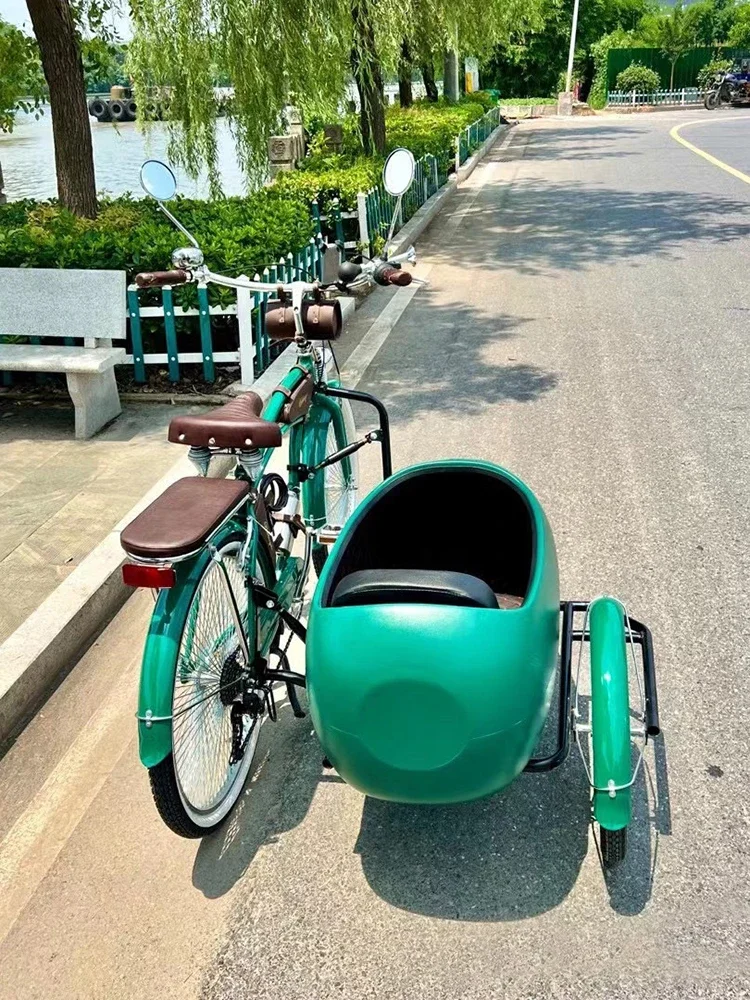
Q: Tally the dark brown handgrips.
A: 2